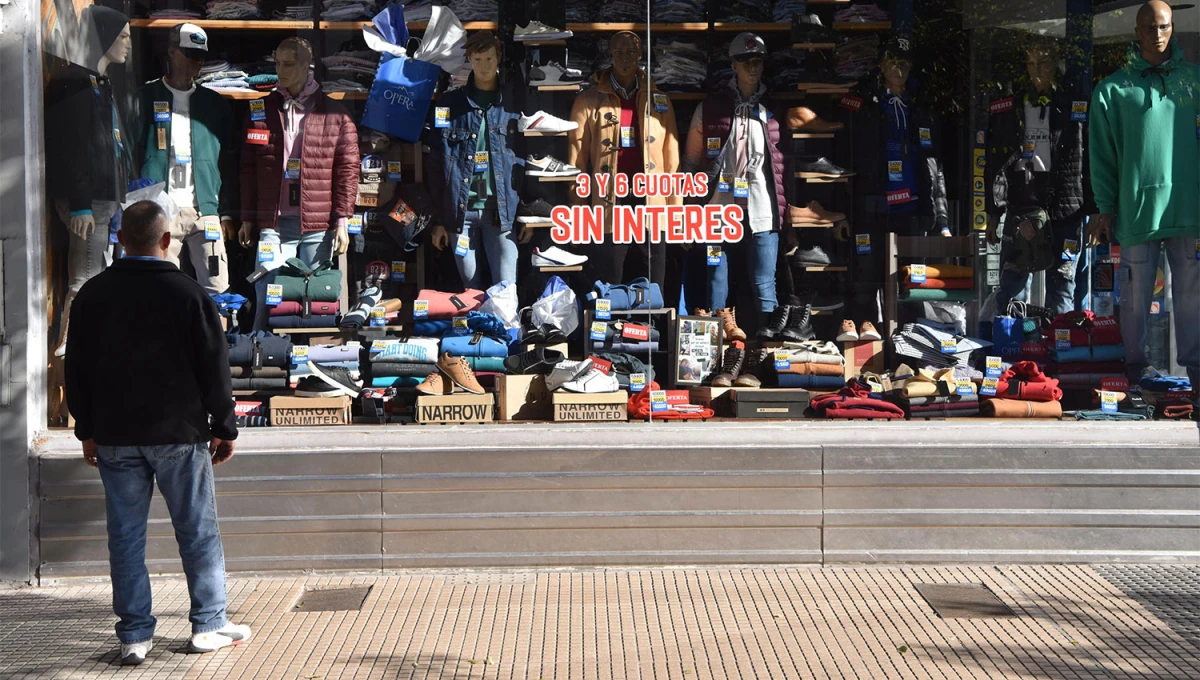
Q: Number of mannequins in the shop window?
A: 9